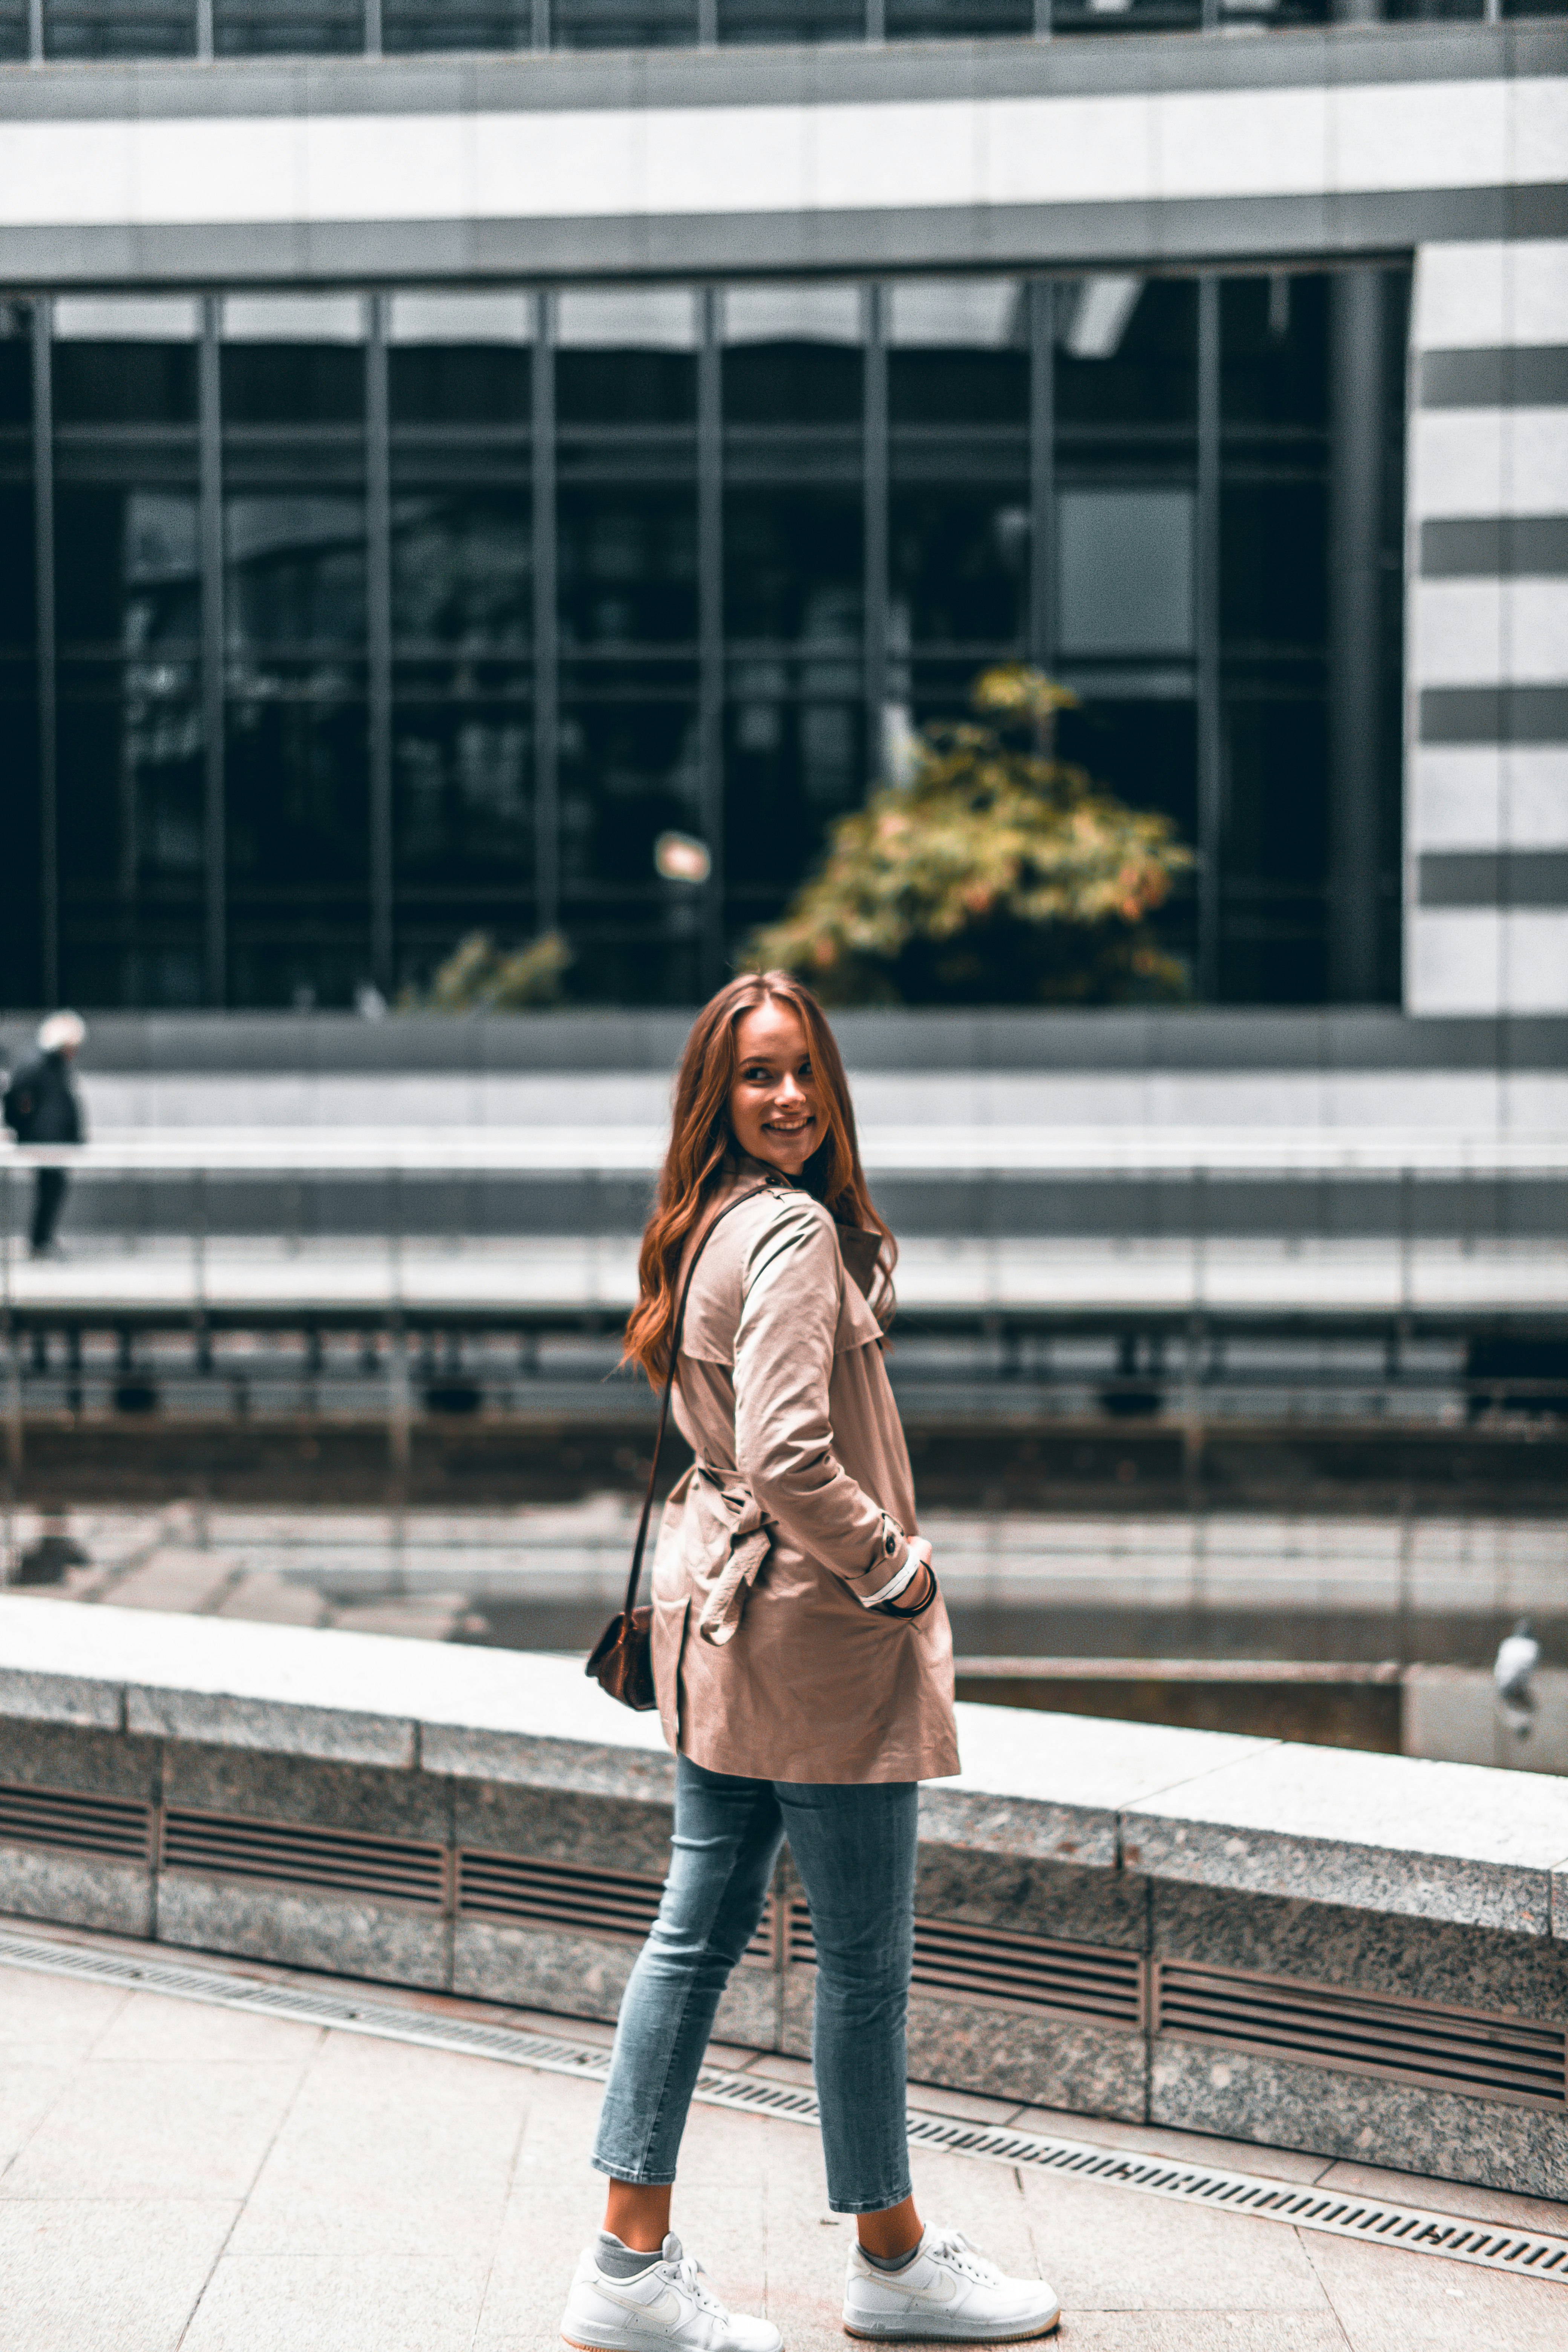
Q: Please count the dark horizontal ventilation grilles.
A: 5